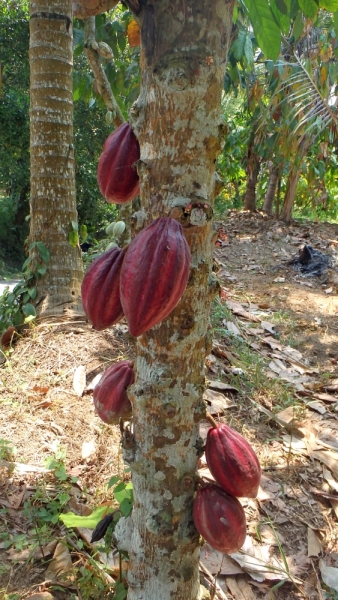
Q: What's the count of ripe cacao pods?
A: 6